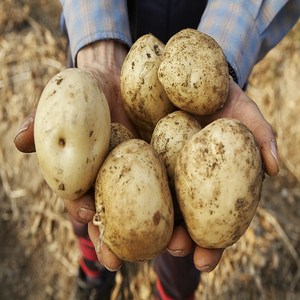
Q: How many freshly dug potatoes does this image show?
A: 7